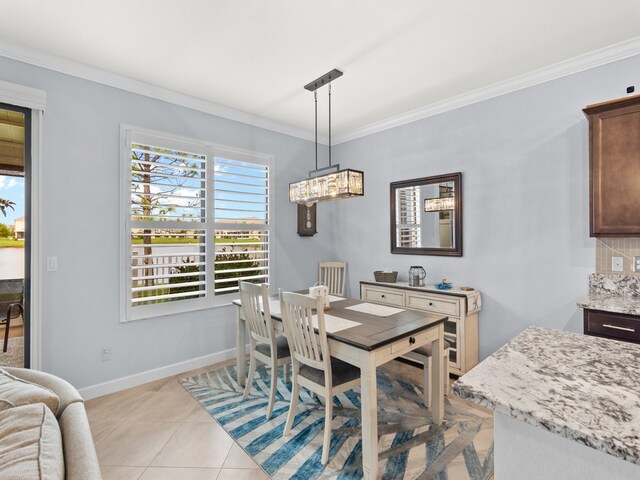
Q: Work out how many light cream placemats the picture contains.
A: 4